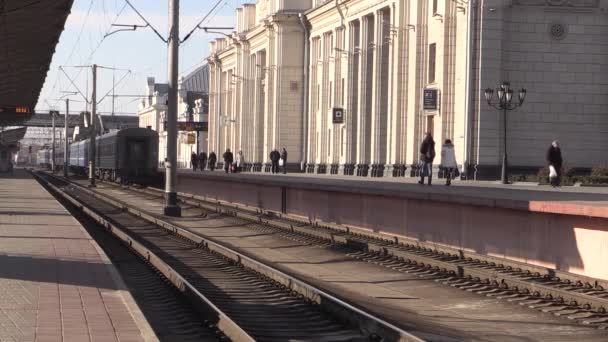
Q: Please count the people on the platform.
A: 10